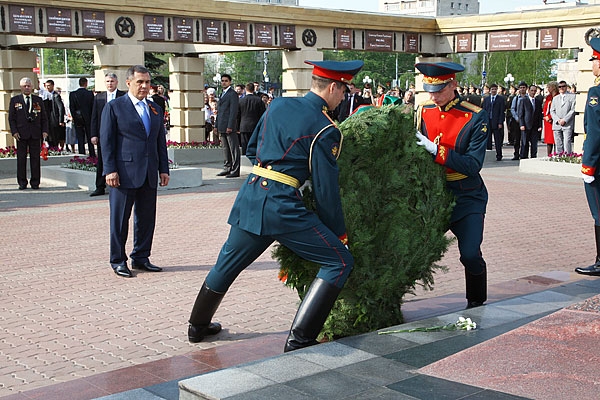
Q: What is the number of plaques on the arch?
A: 15